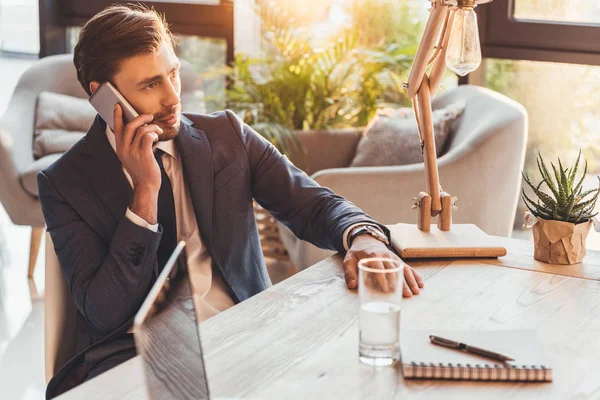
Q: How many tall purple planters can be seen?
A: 0